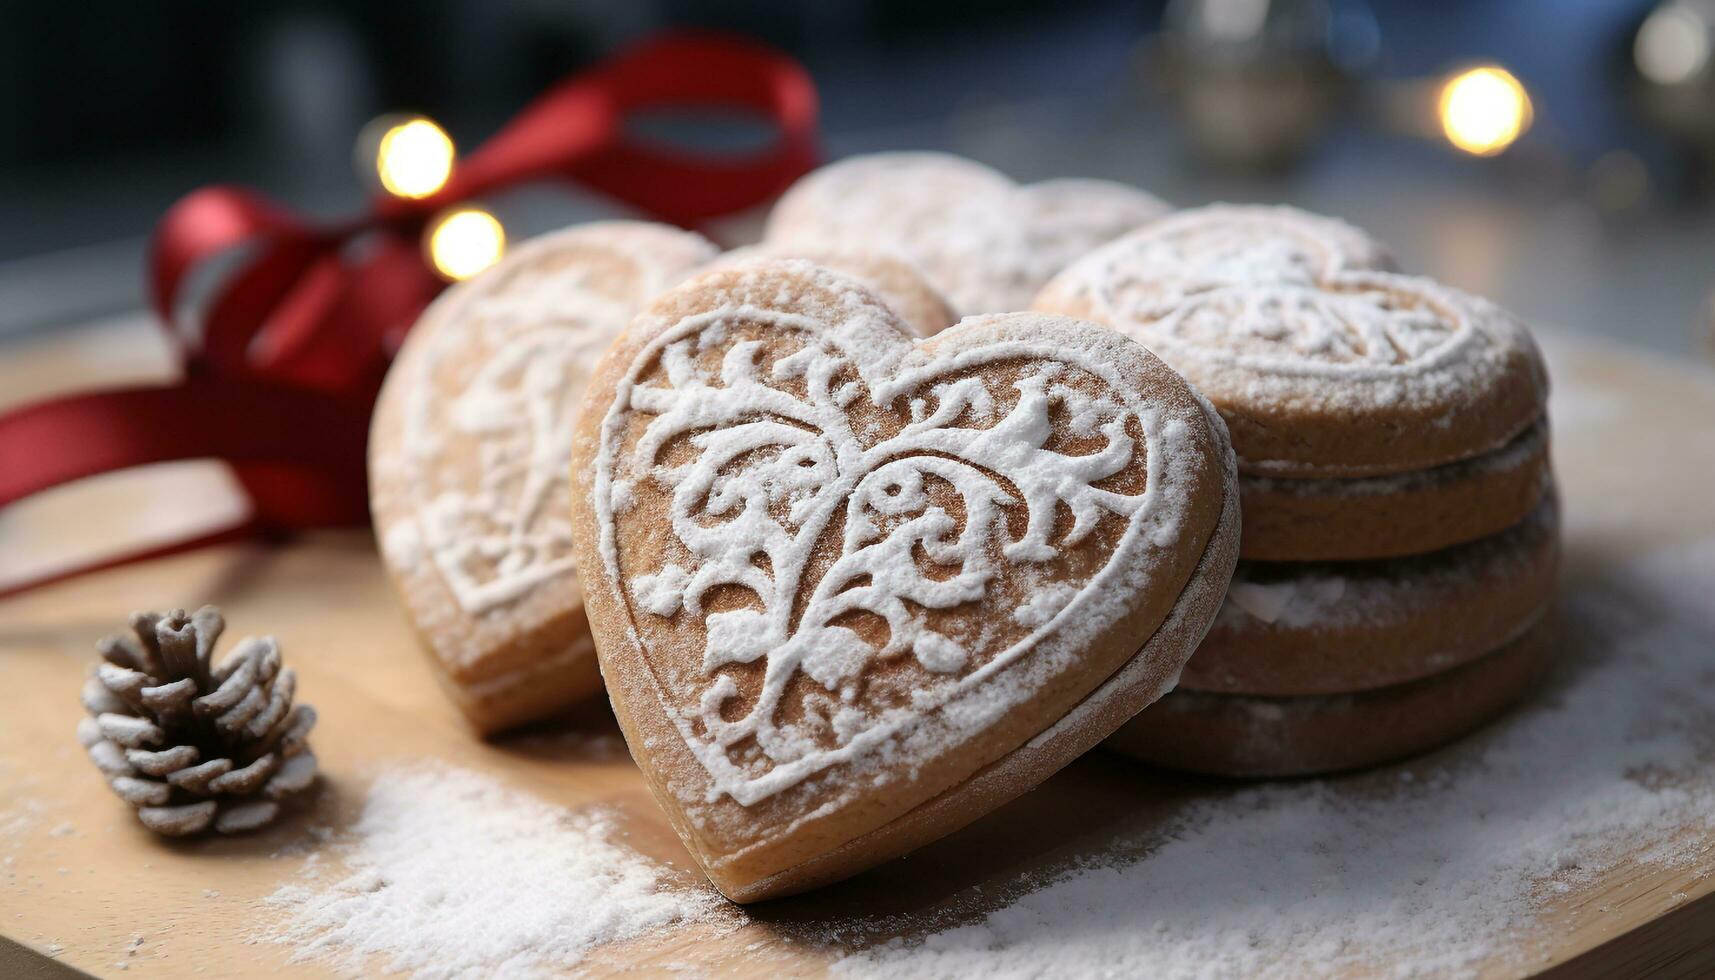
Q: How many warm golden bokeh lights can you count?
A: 3